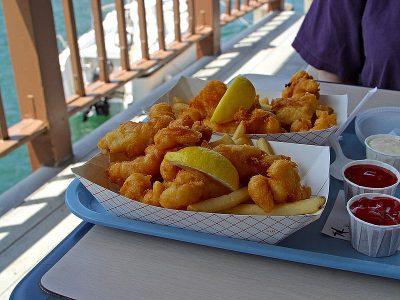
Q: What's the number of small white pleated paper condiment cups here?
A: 3